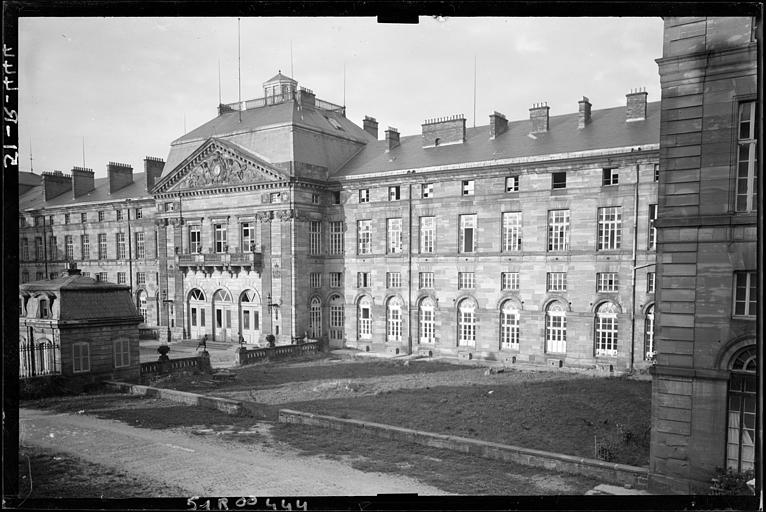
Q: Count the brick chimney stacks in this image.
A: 12